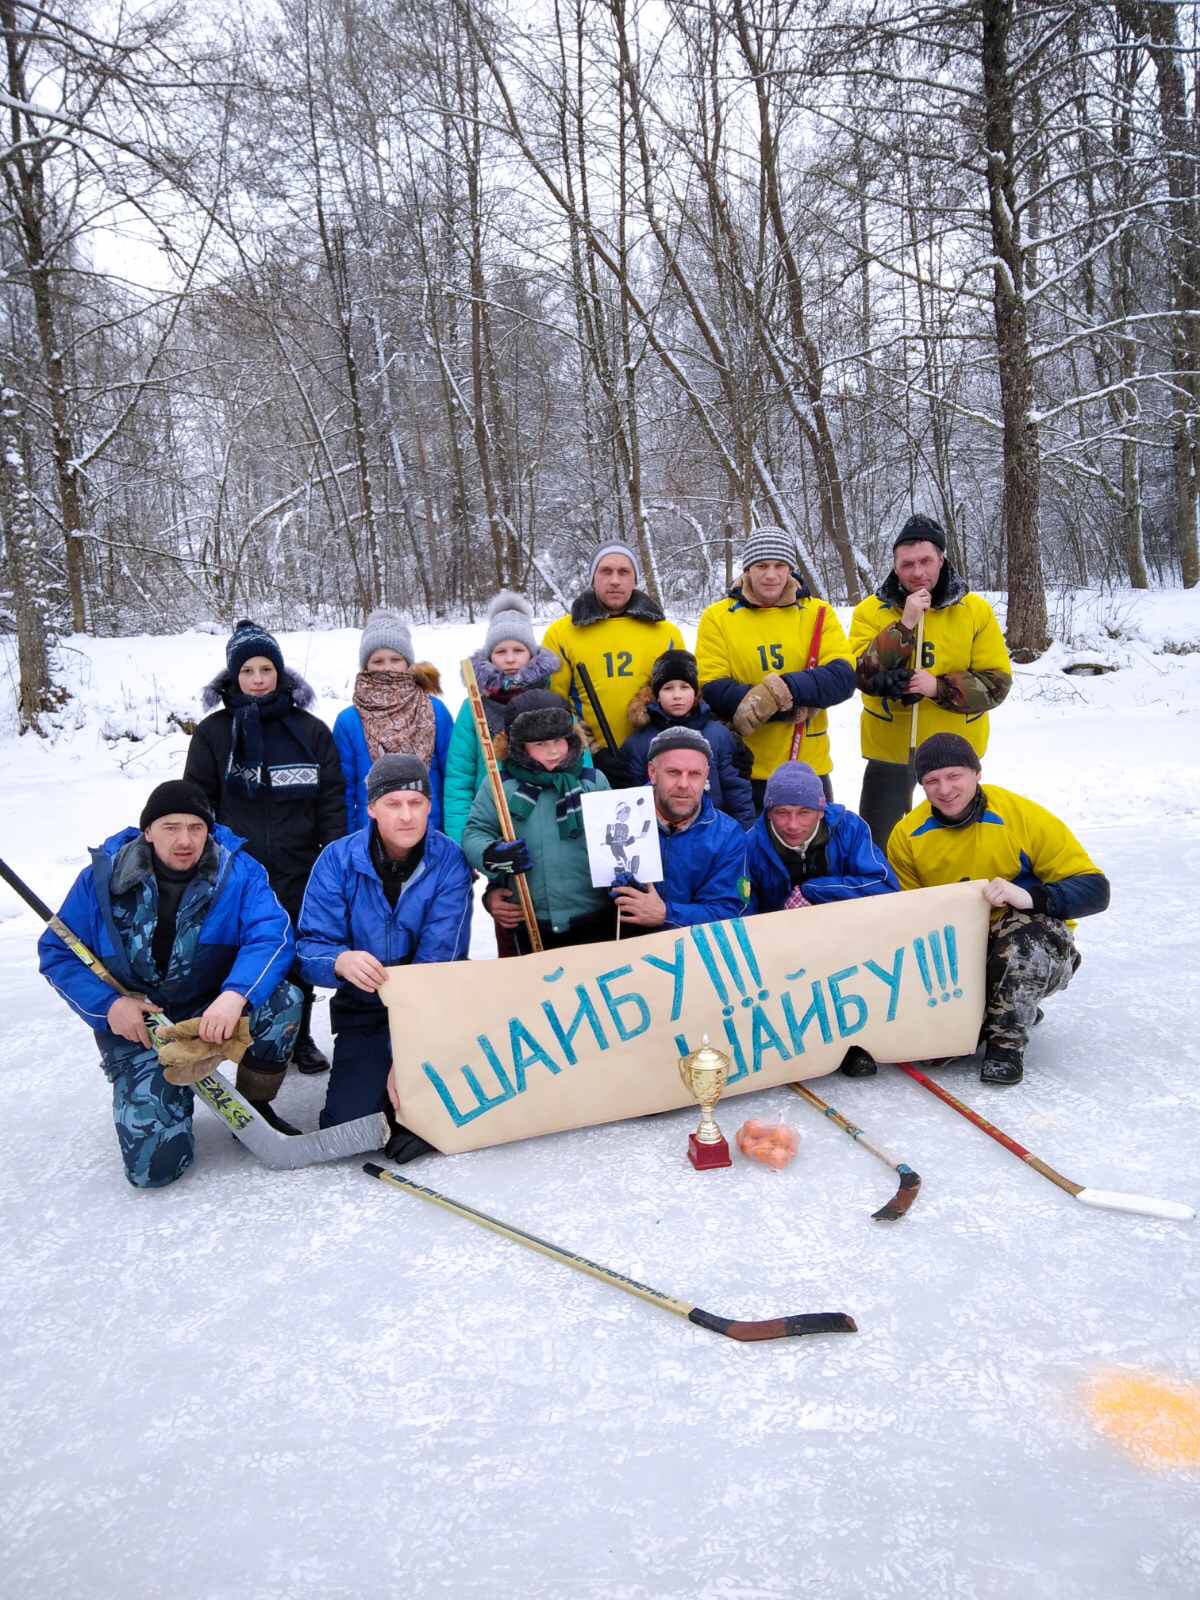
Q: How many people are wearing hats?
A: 13